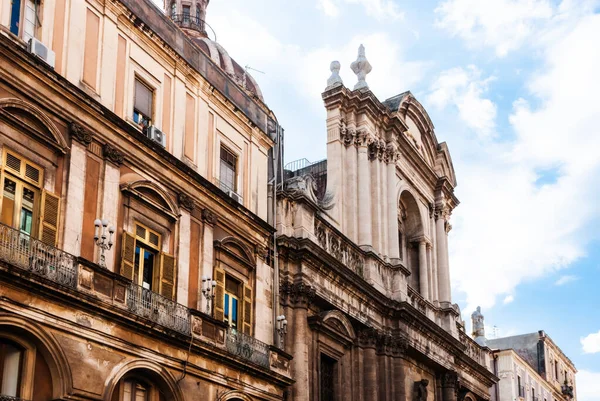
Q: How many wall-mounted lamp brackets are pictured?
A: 3